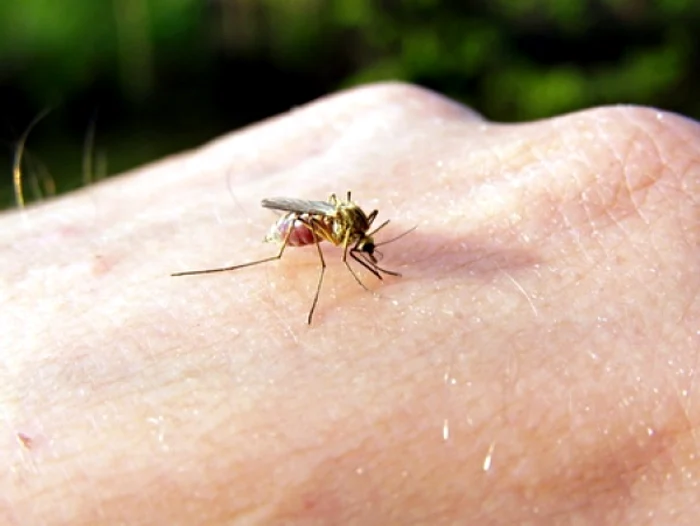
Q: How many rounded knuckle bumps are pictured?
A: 2